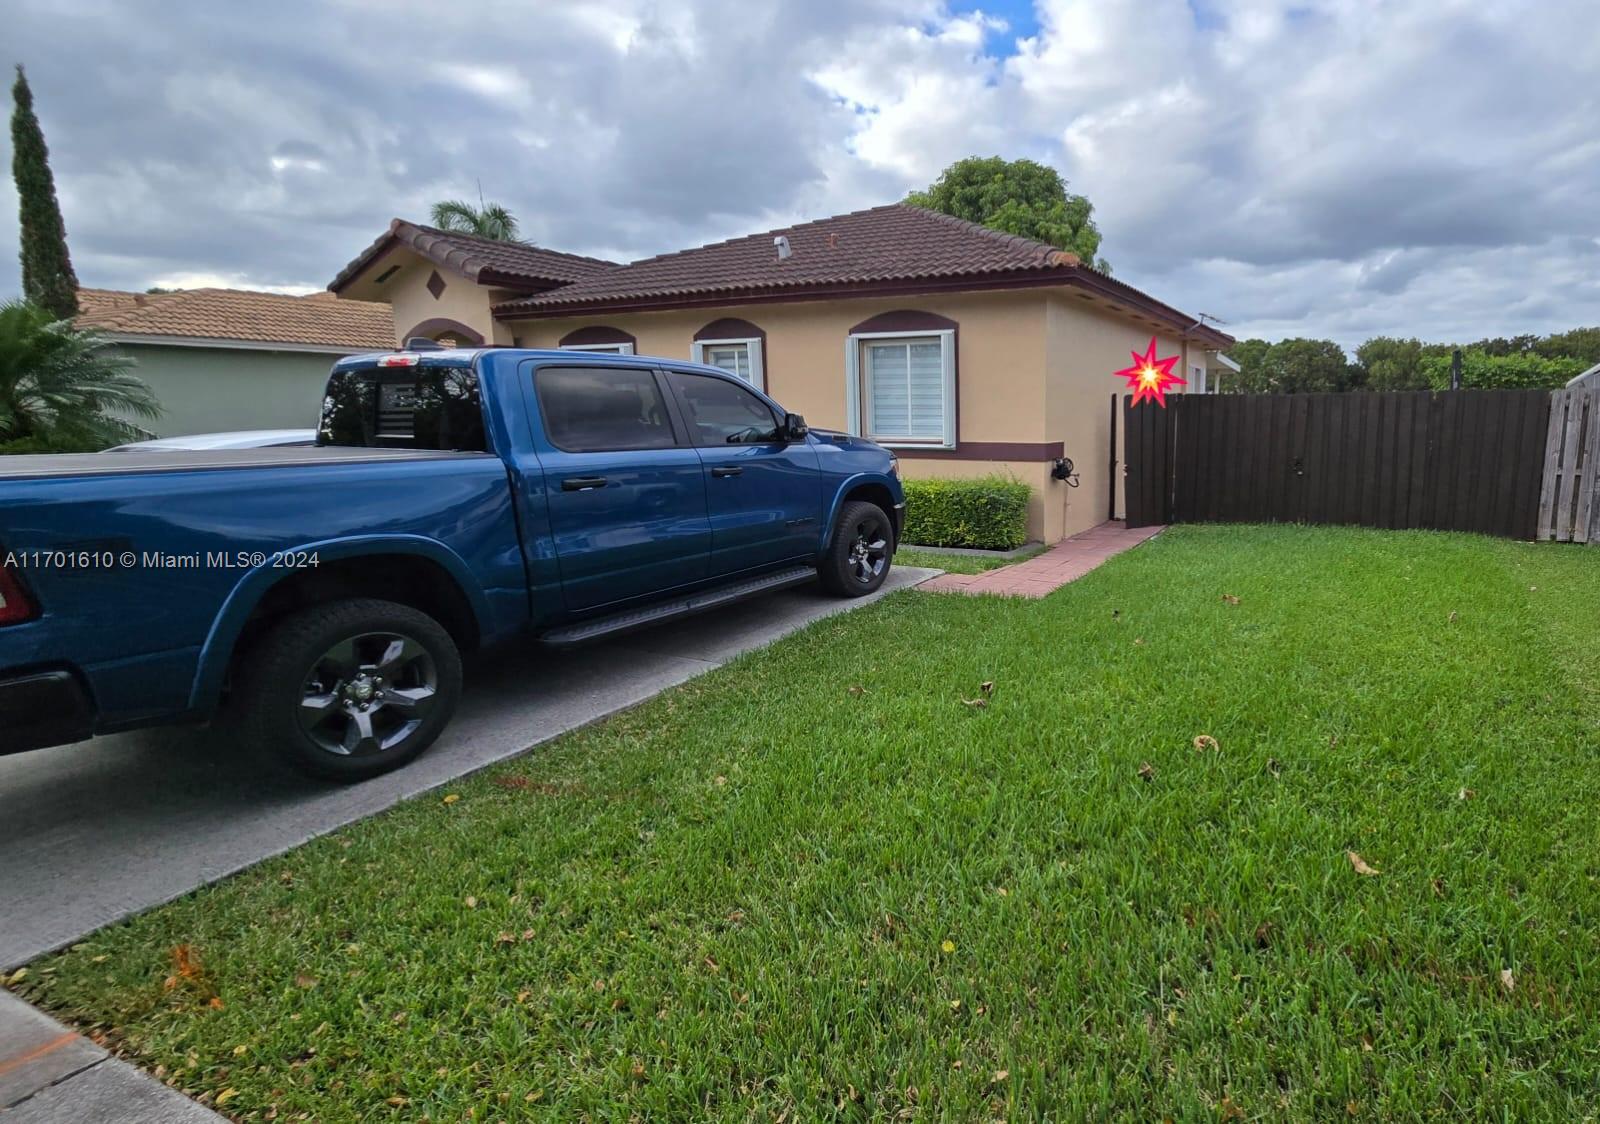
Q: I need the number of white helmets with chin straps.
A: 0